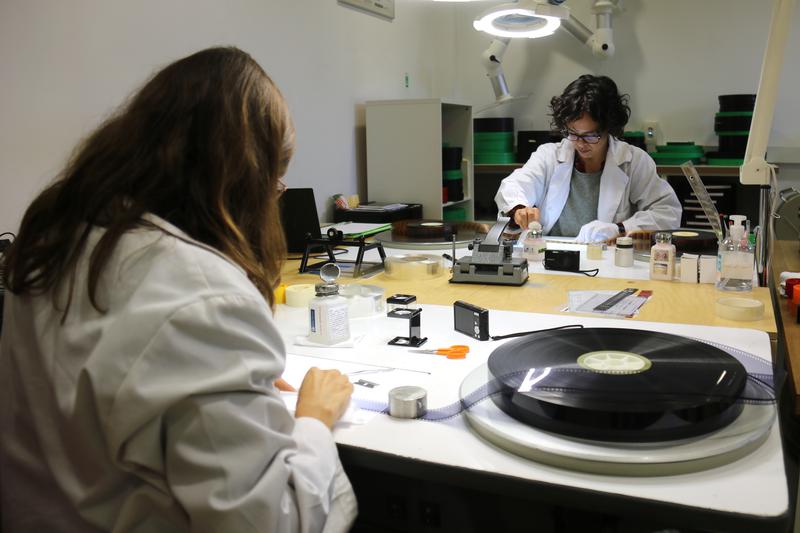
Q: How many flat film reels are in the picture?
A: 3